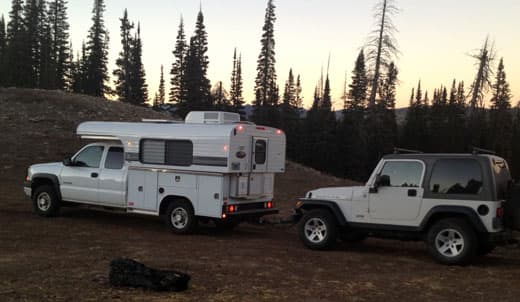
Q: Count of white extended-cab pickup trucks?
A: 1